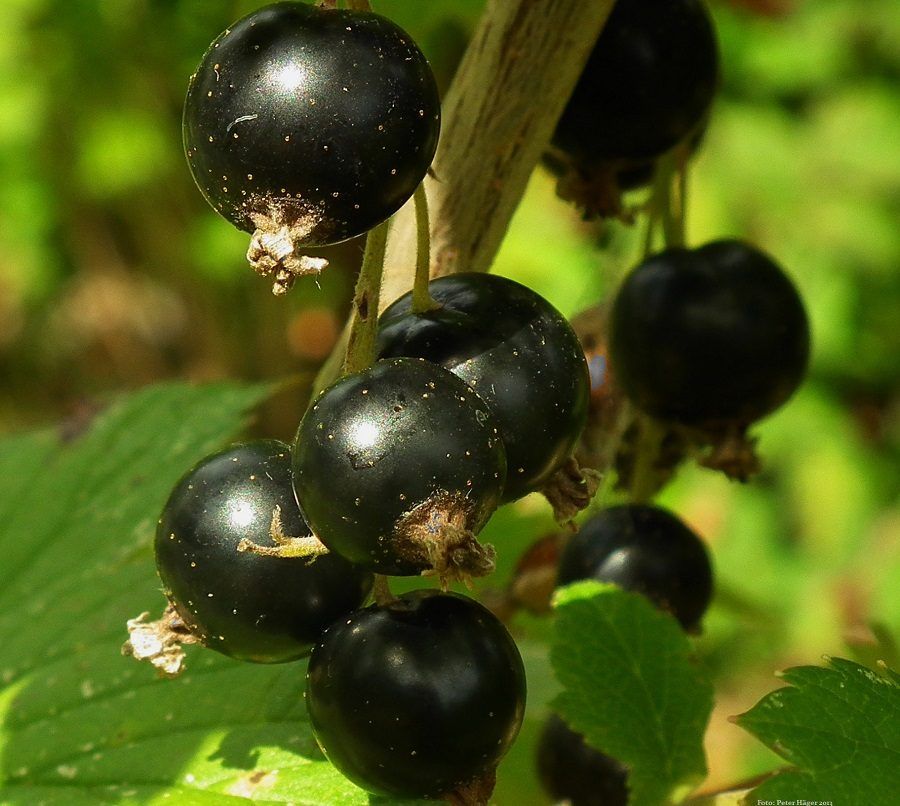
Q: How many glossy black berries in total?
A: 9